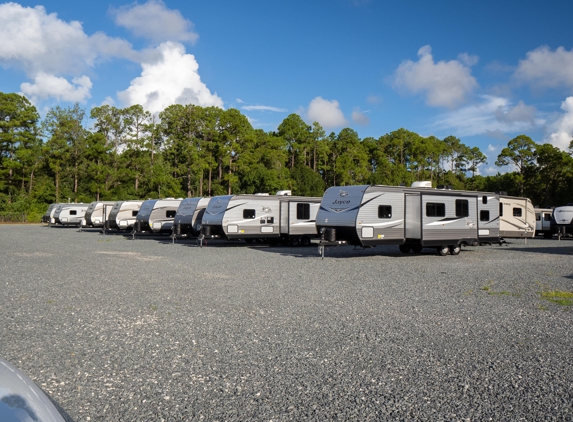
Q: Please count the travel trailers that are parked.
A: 11